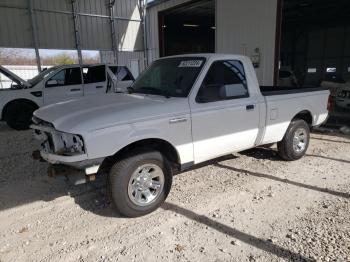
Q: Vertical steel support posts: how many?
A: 4